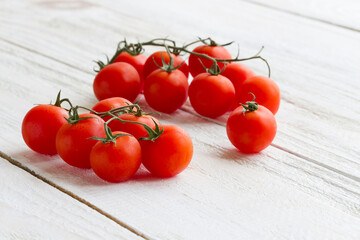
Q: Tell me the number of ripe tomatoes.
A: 15